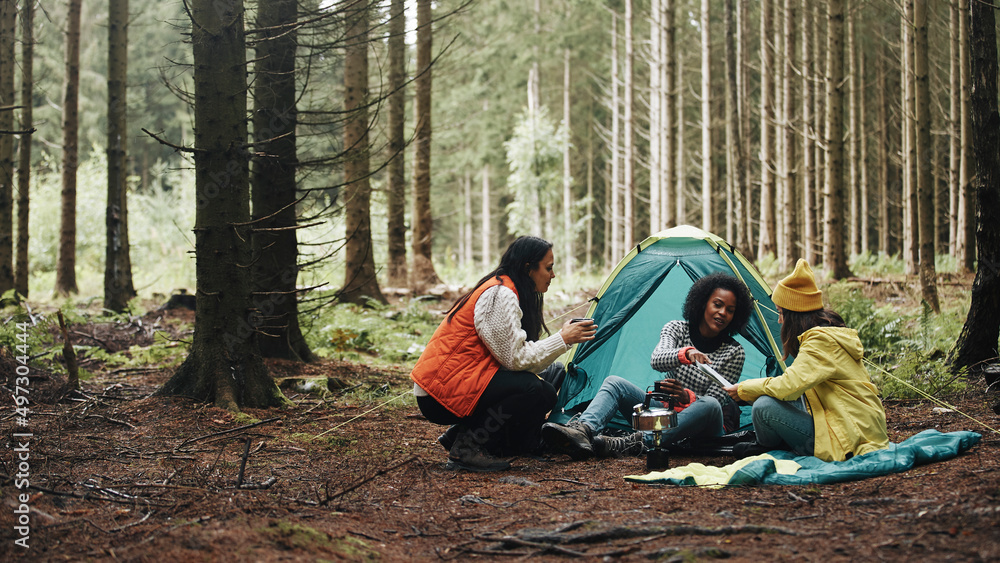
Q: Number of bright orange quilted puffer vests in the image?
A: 1